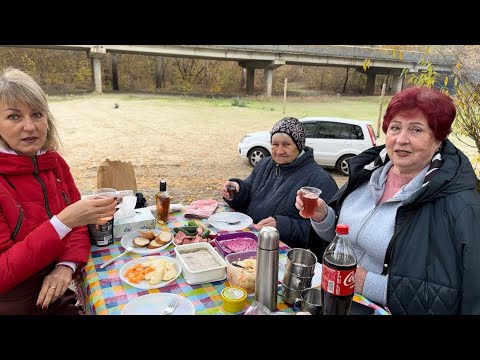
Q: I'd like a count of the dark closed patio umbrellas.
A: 0